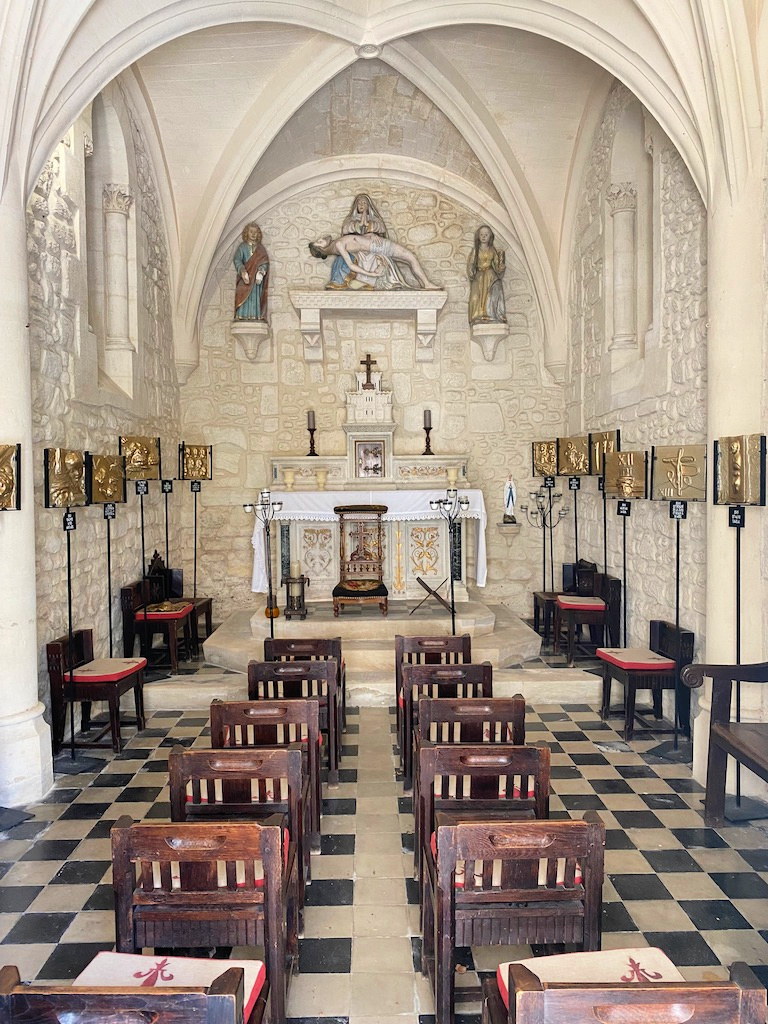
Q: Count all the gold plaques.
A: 11